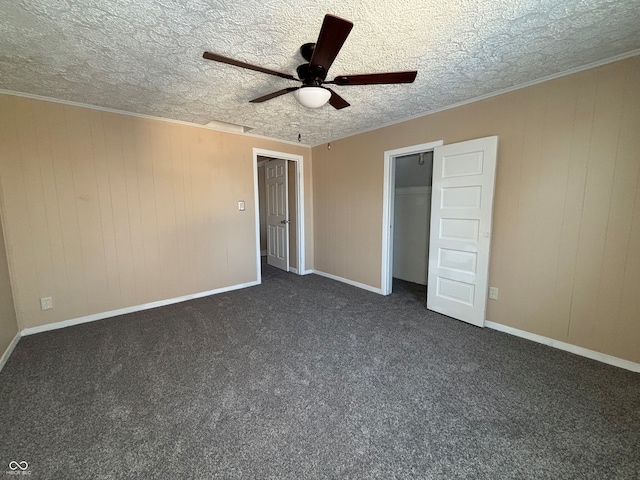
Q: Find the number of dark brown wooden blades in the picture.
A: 5